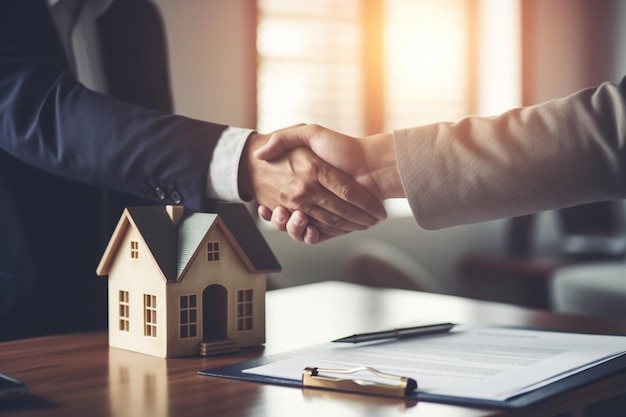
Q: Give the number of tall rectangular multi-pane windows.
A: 4